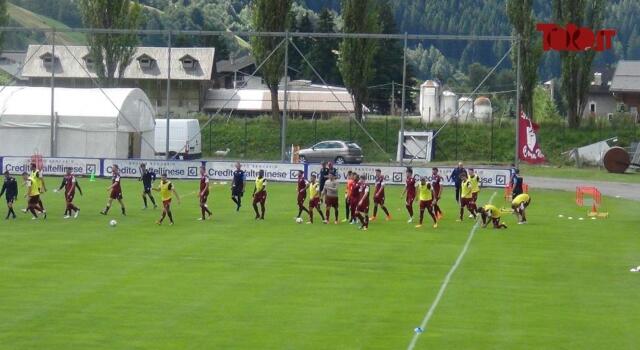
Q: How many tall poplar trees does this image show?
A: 5